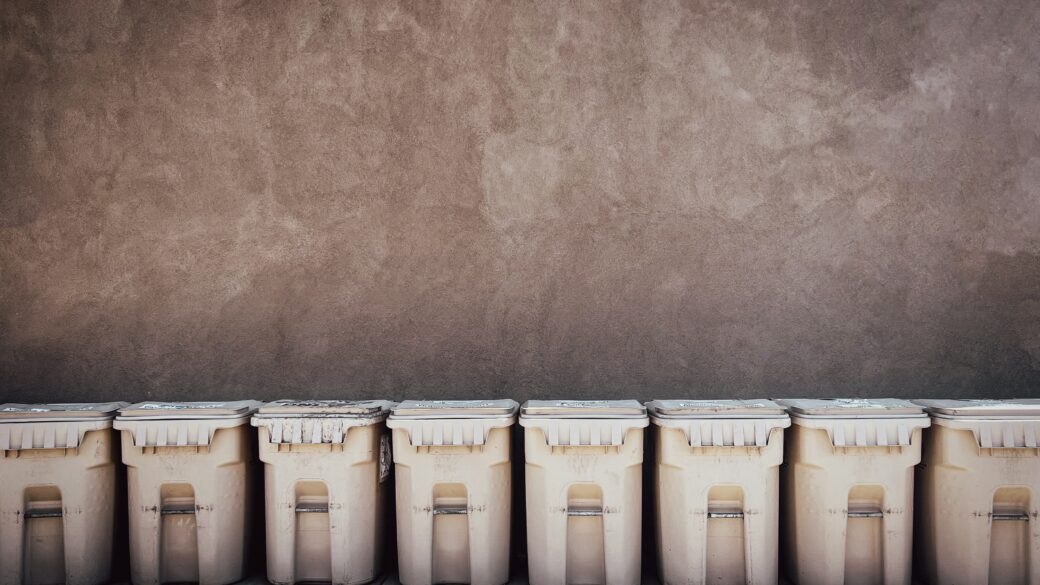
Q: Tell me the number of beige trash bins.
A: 8